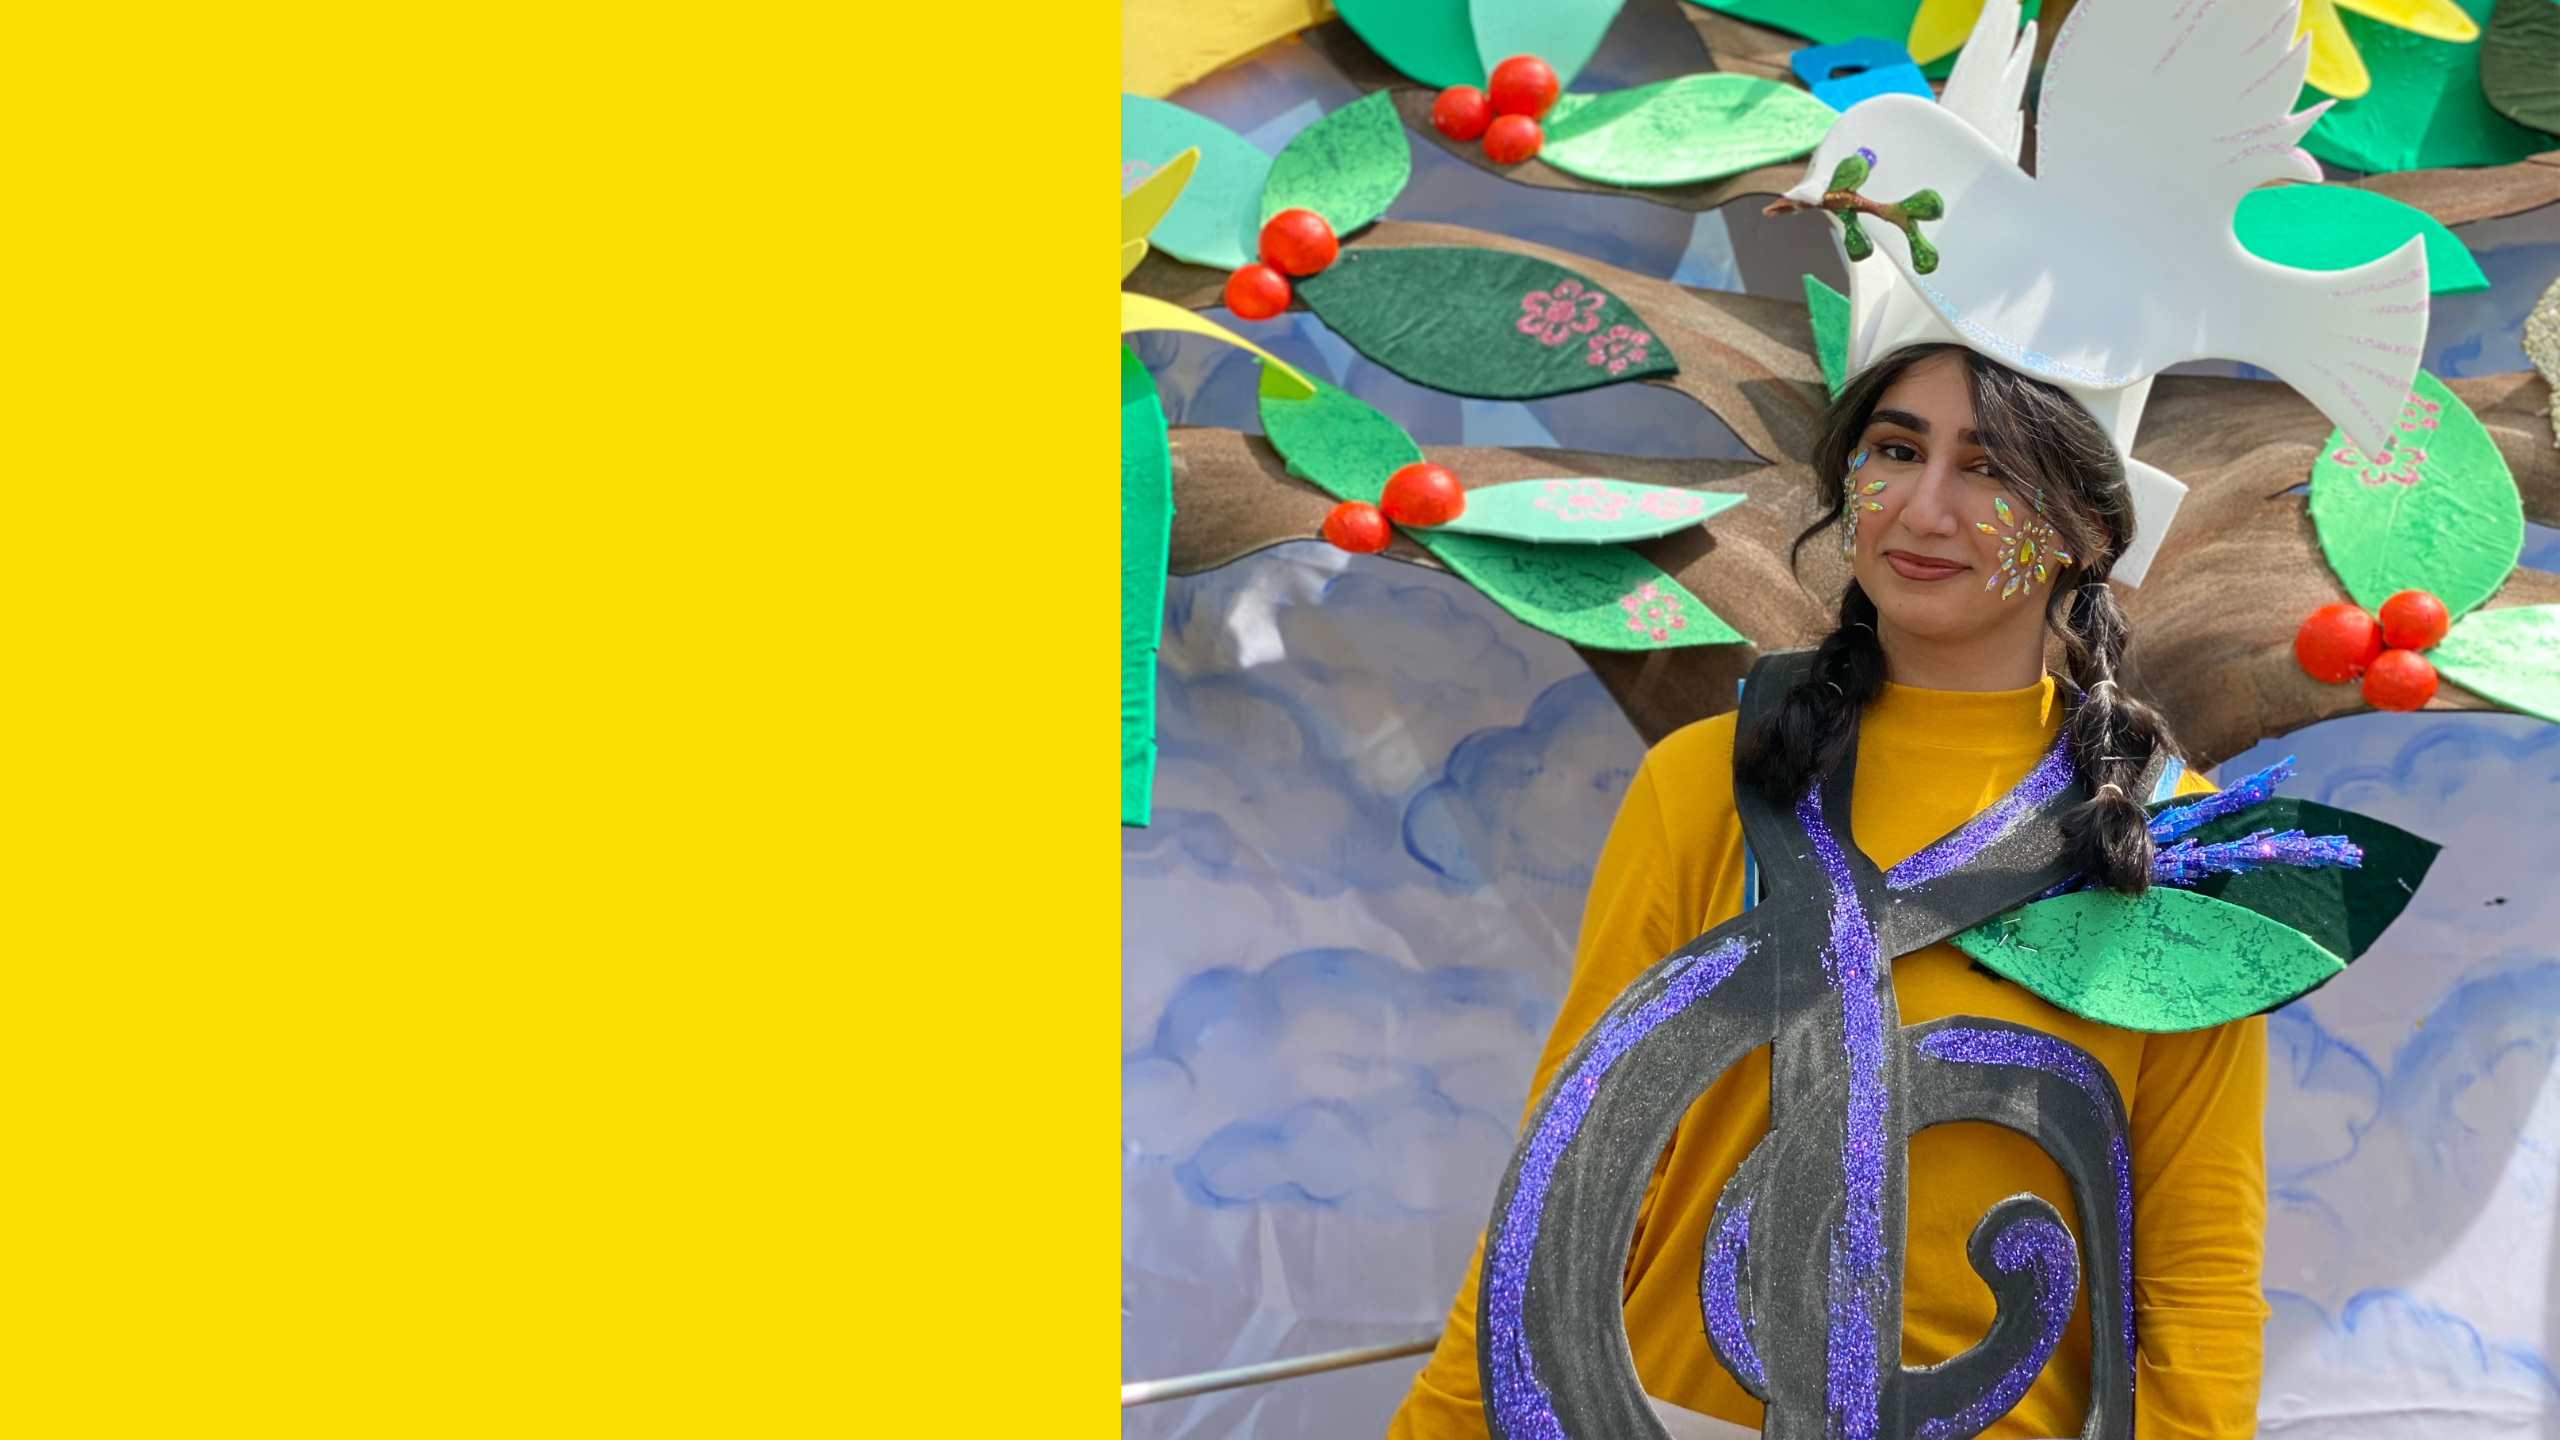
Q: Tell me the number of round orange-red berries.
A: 10